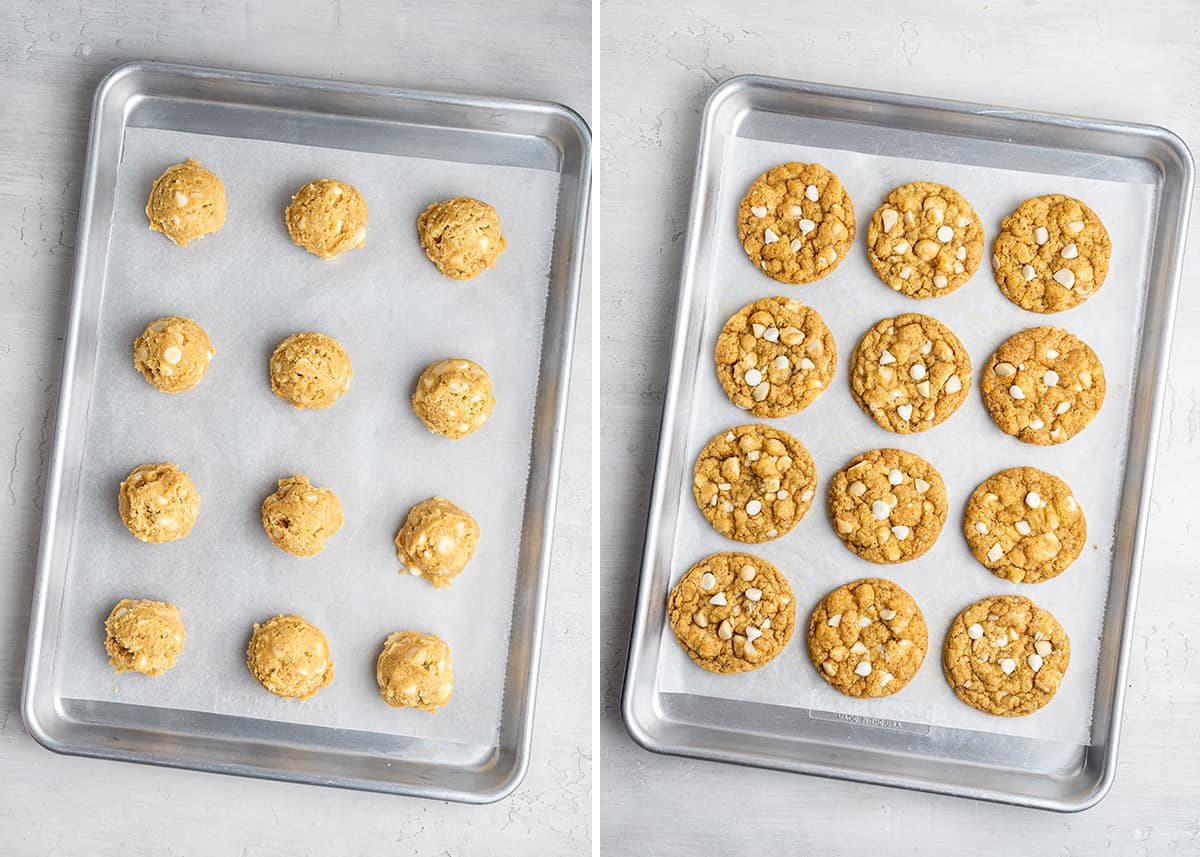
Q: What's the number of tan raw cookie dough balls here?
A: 12